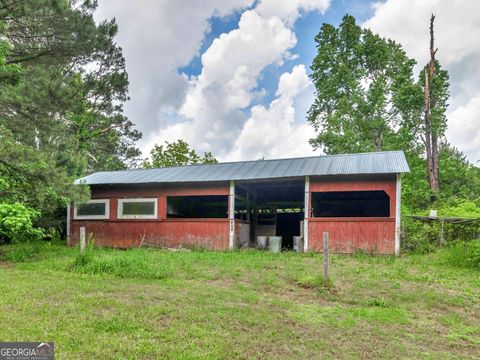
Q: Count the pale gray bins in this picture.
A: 3